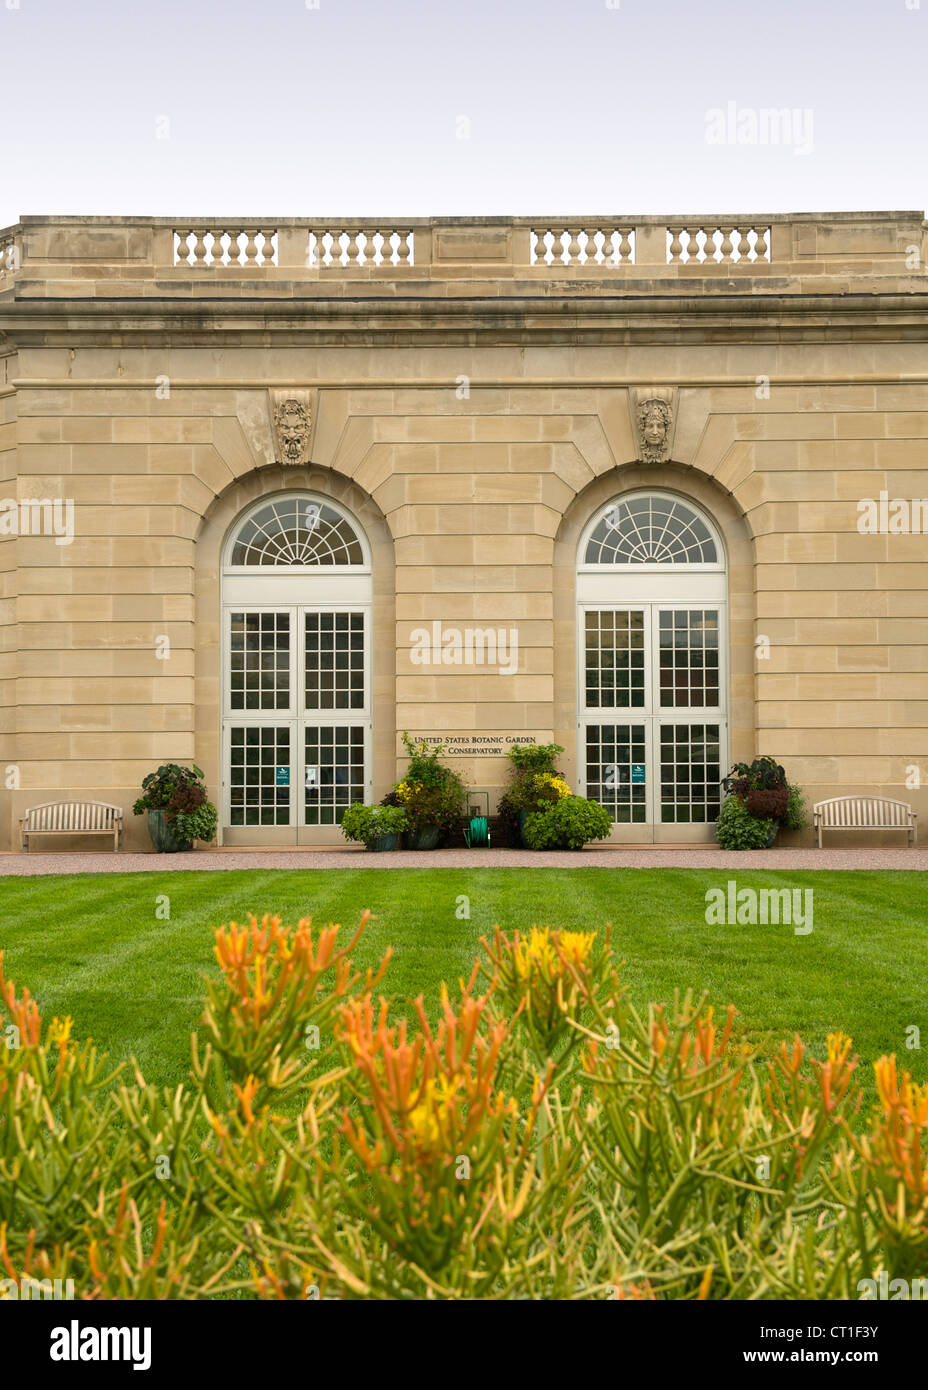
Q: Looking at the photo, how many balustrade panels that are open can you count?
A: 4